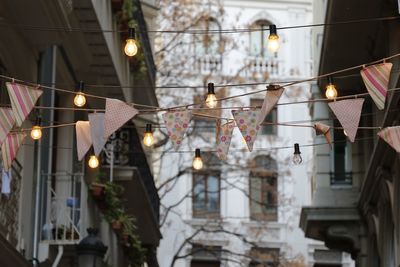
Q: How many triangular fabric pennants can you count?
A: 14